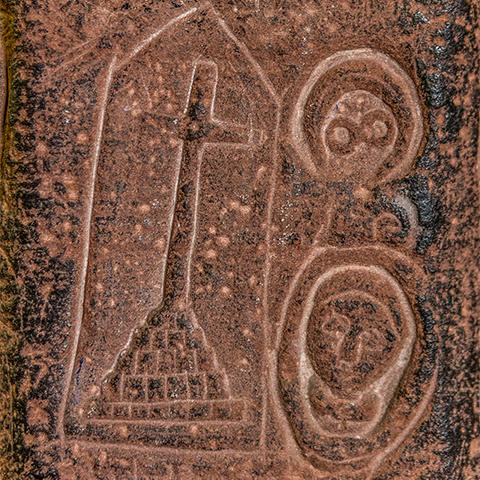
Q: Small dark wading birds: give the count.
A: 0